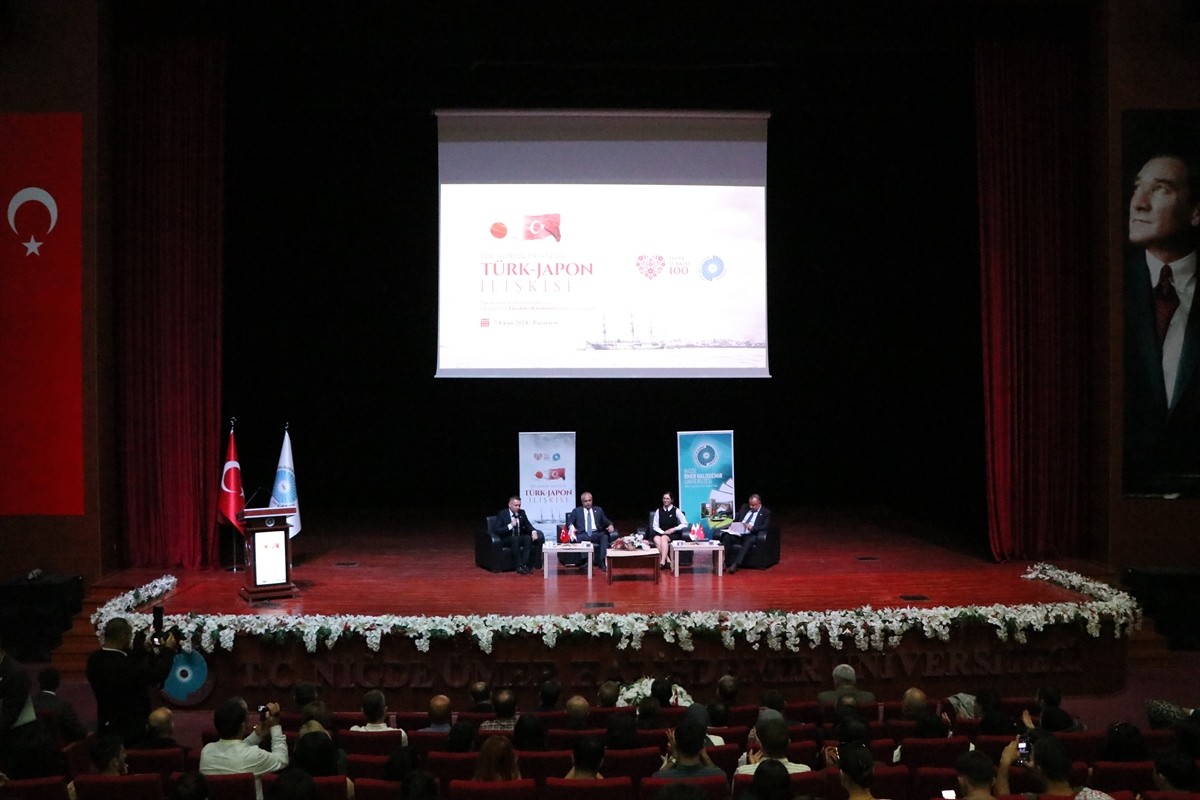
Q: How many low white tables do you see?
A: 2